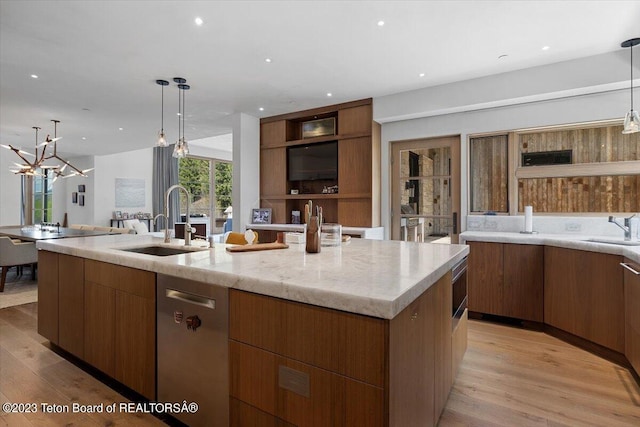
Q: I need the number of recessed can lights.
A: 11